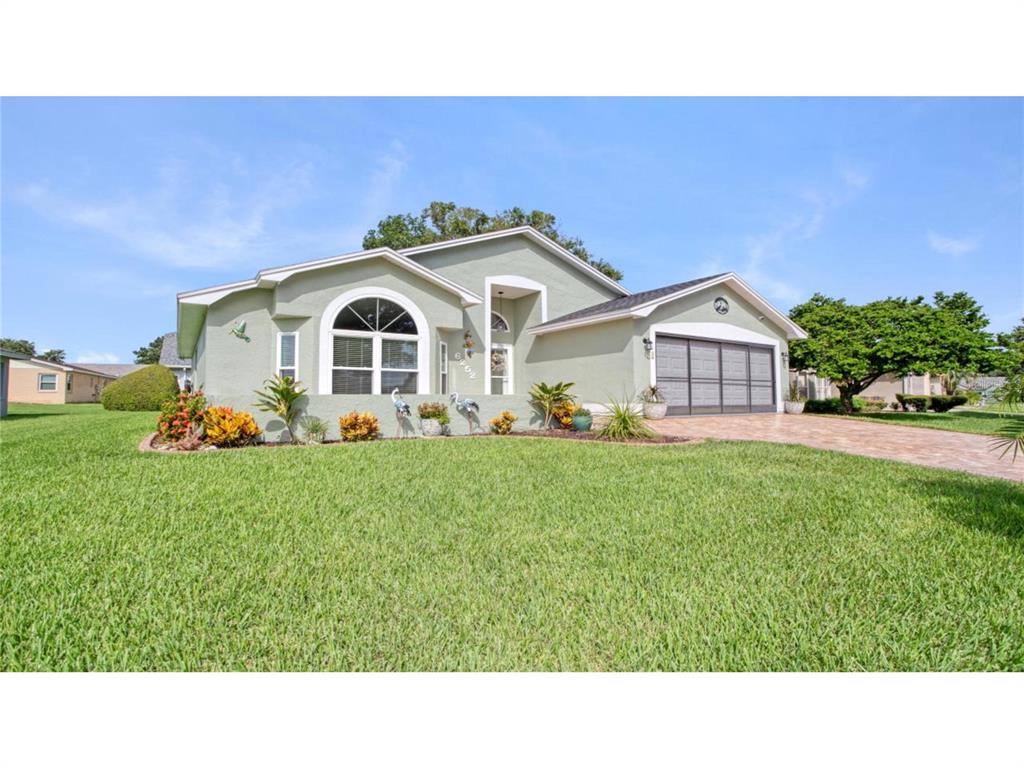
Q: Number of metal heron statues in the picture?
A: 2